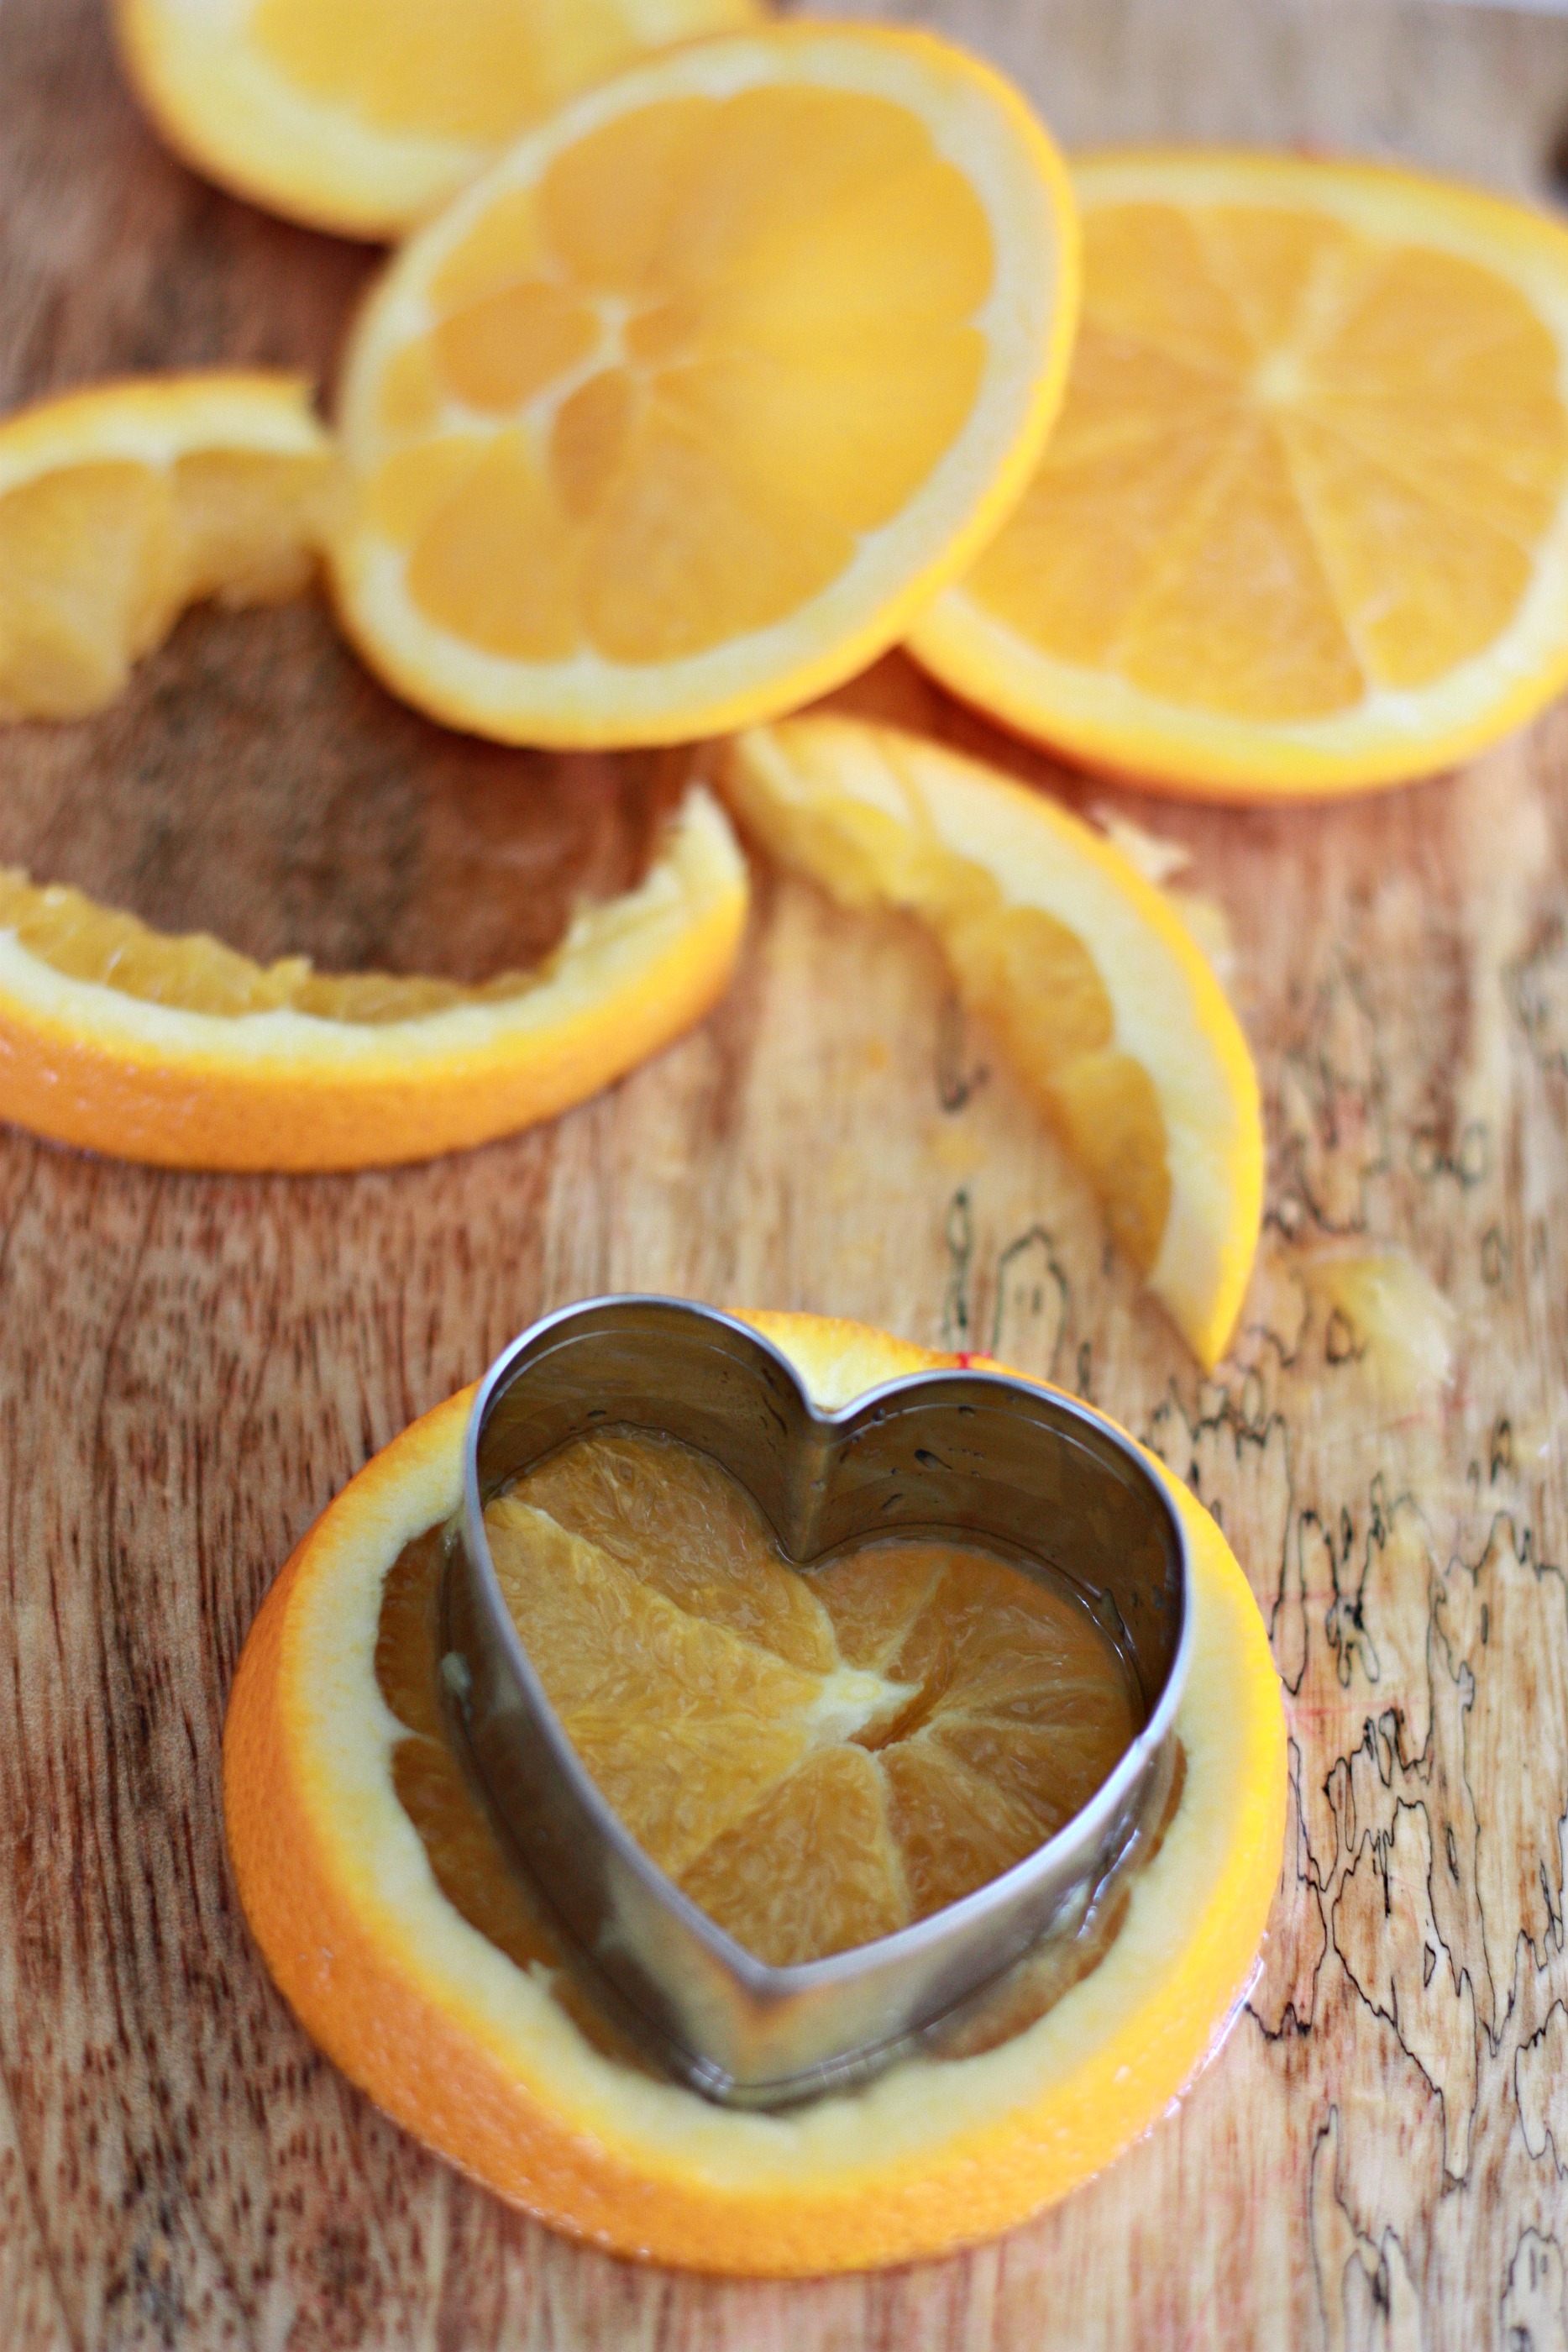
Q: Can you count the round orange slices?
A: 4